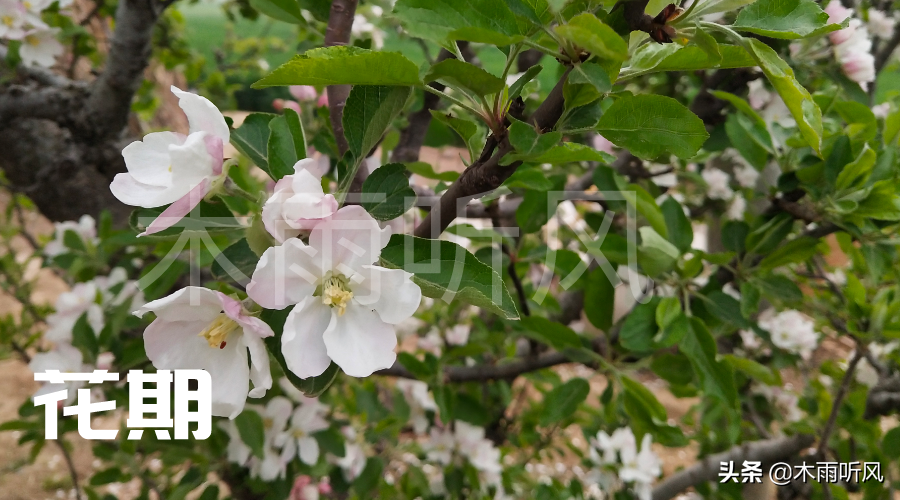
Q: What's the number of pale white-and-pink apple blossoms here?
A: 4